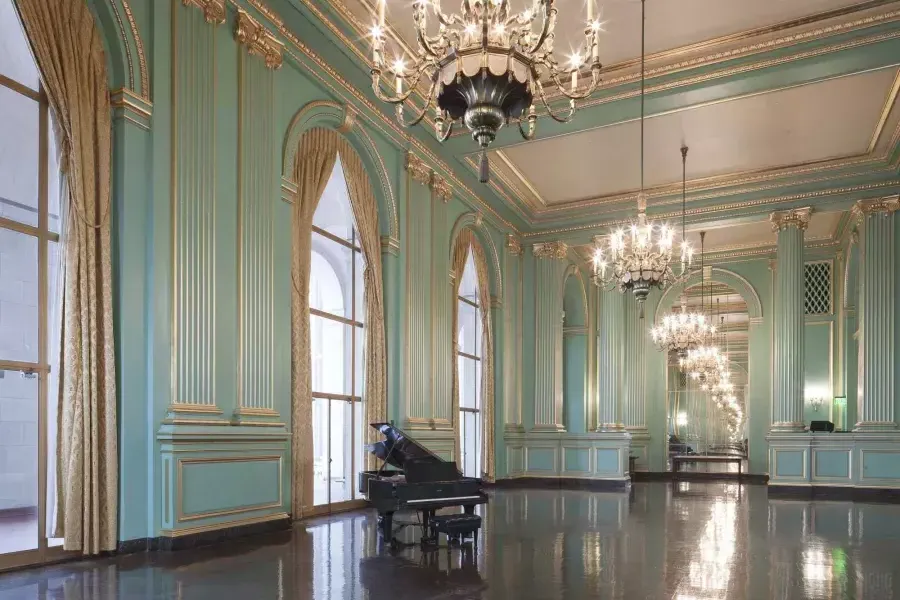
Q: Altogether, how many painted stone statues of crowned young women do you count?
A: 0